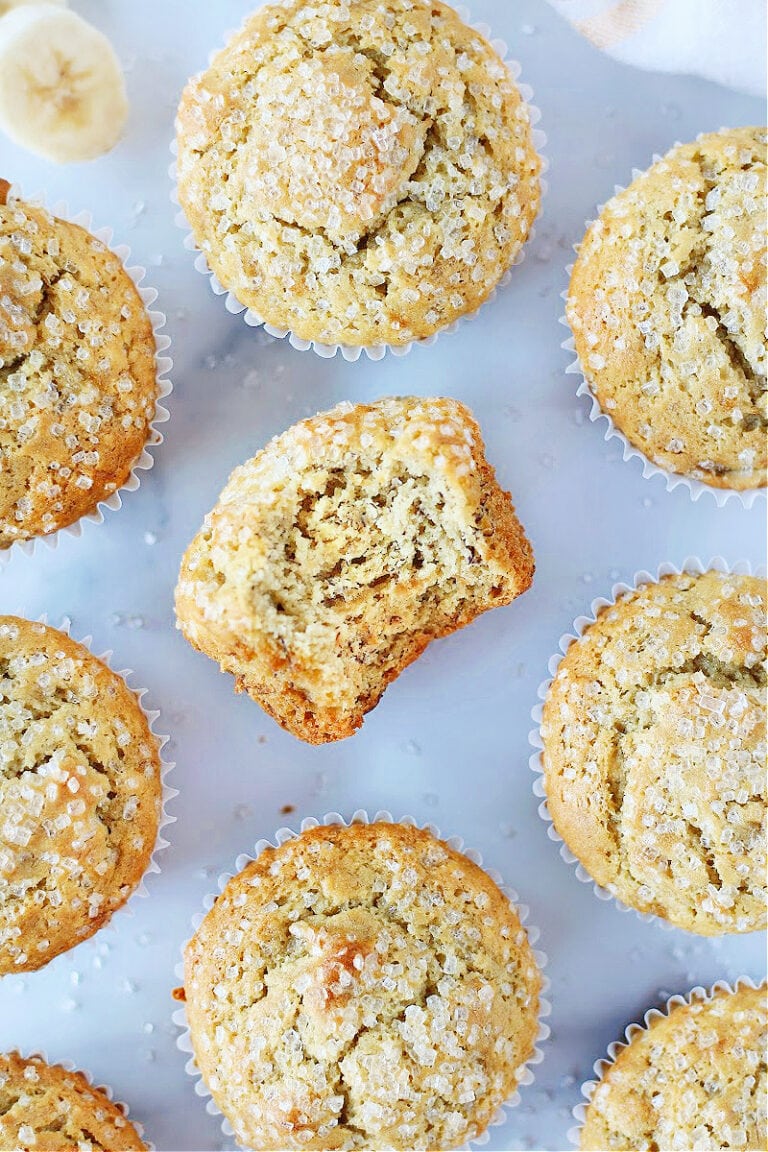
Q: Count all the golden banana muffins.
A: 9